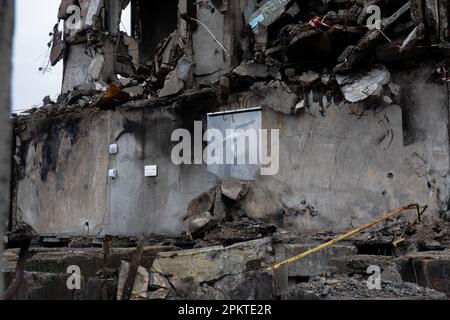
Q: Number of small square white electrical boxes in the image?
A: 3